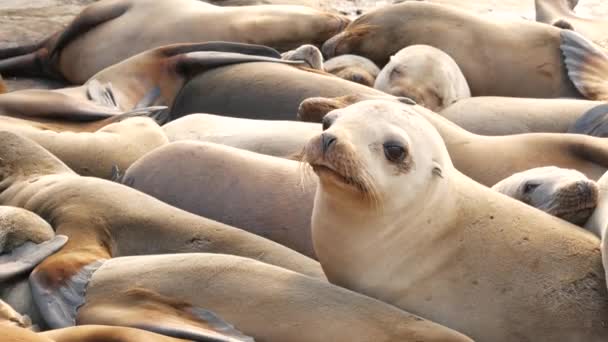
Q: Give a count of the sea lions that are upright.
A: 1